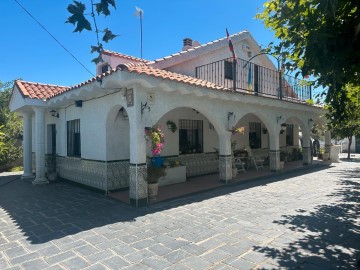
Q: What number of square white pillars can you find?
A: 5